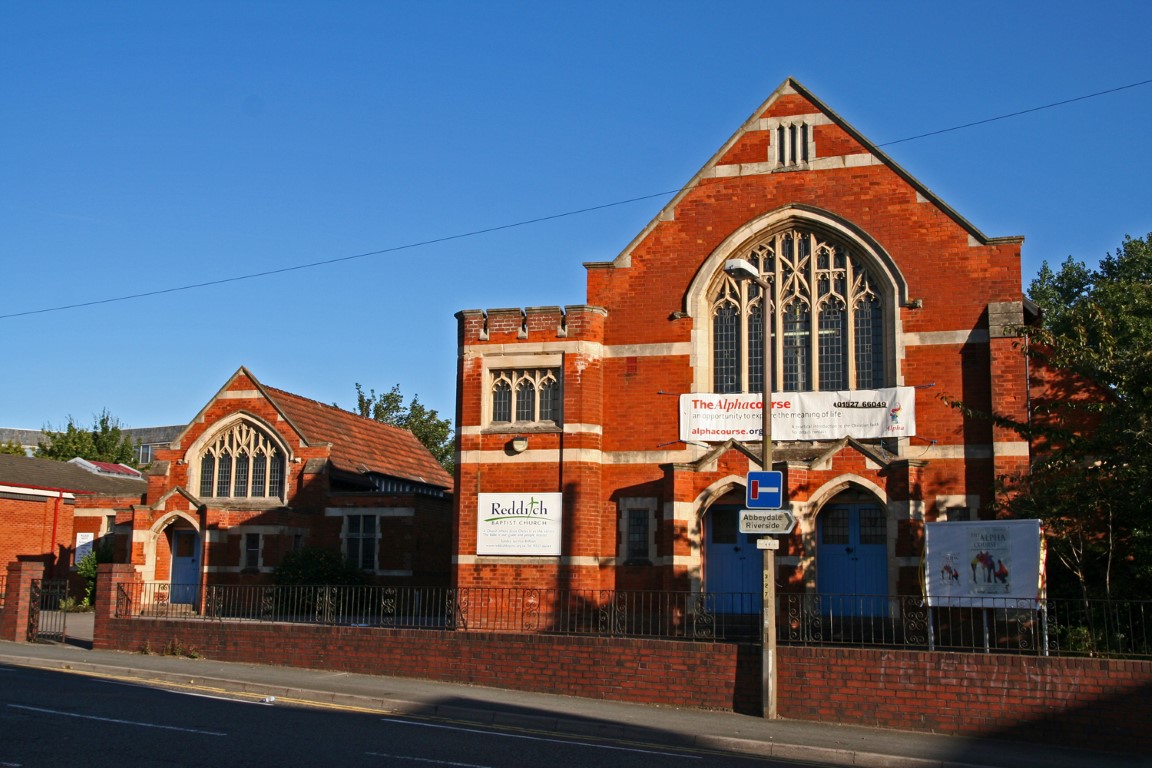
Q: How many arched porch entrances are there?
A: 3